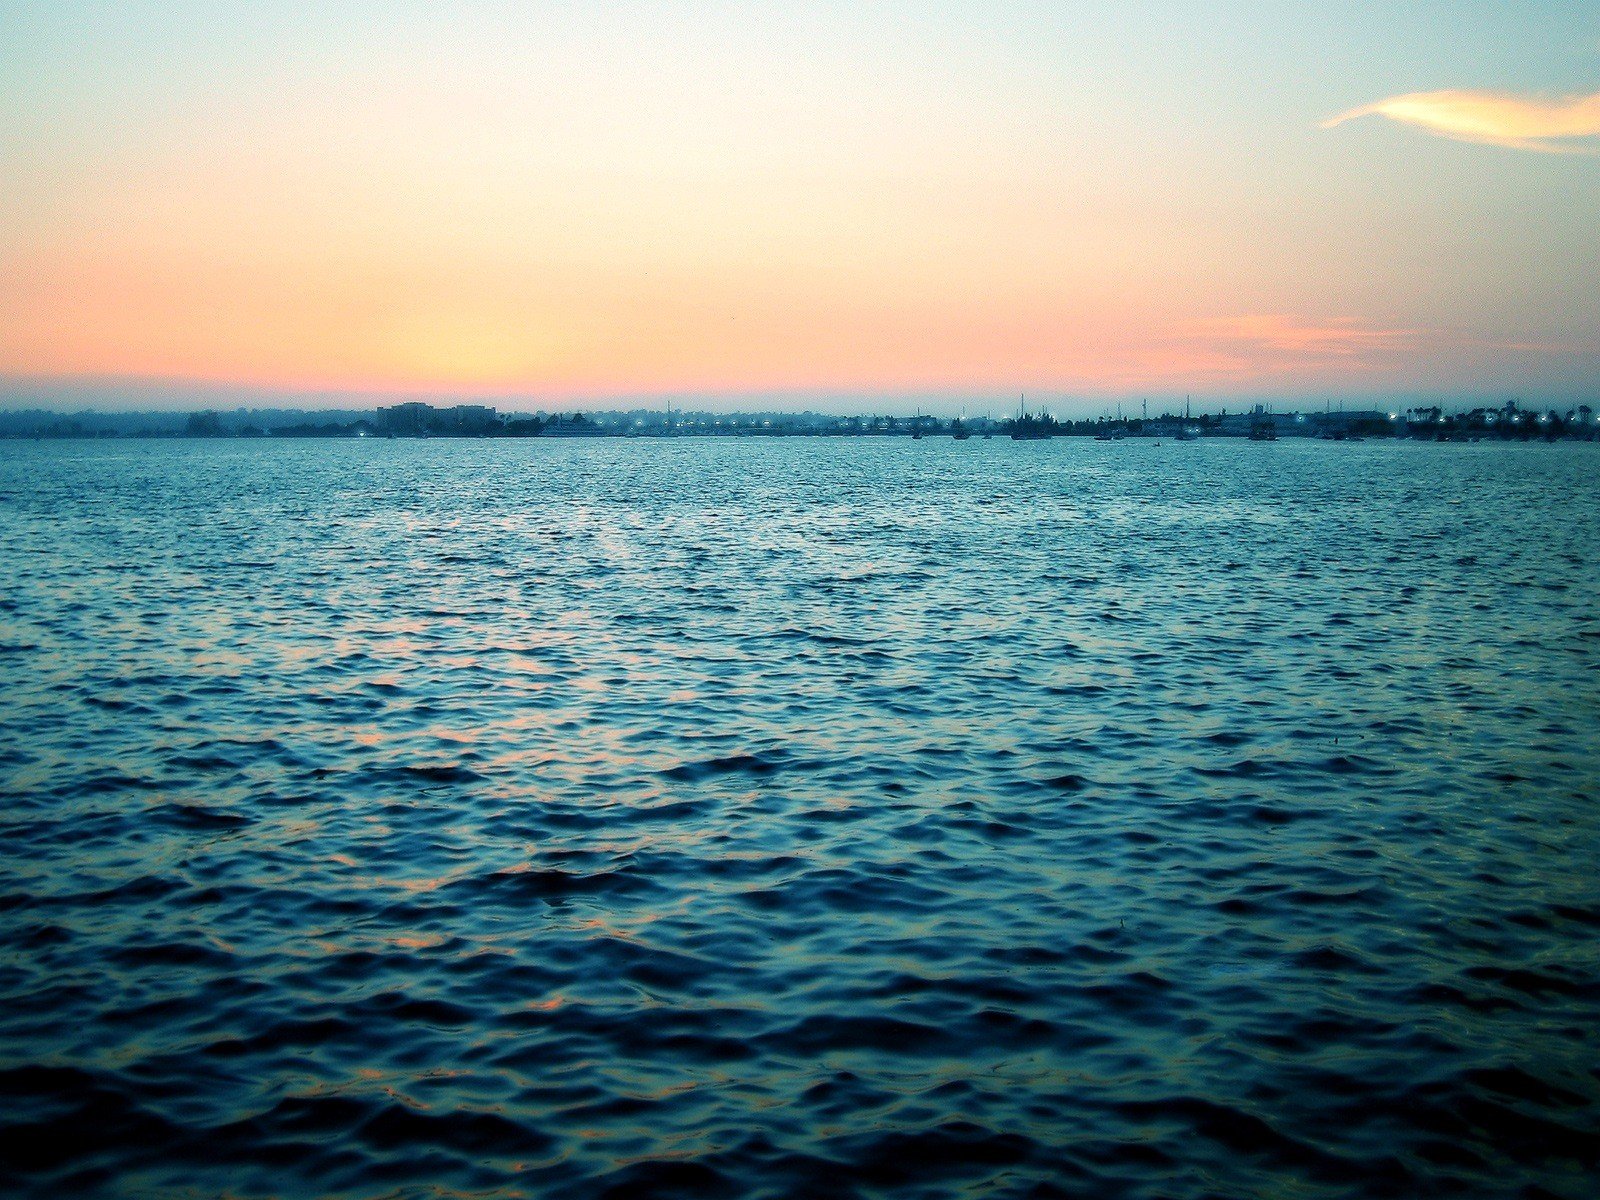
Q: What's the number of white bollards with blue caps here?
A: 0